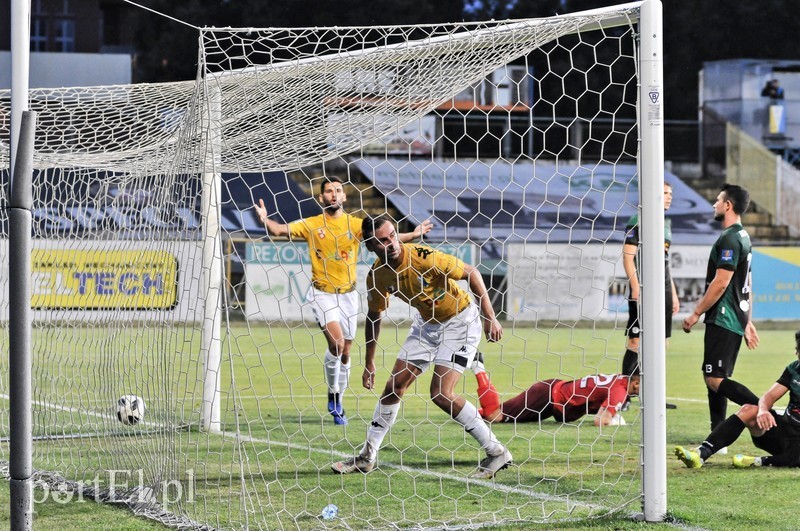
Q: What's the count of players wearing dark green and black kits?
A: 3